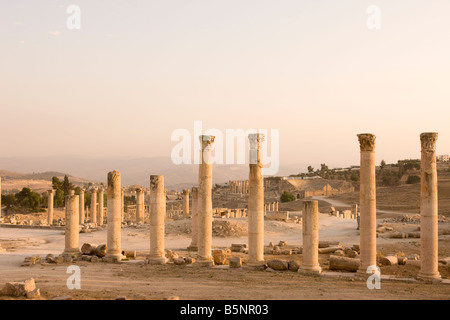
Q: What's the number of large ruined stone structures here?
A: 8